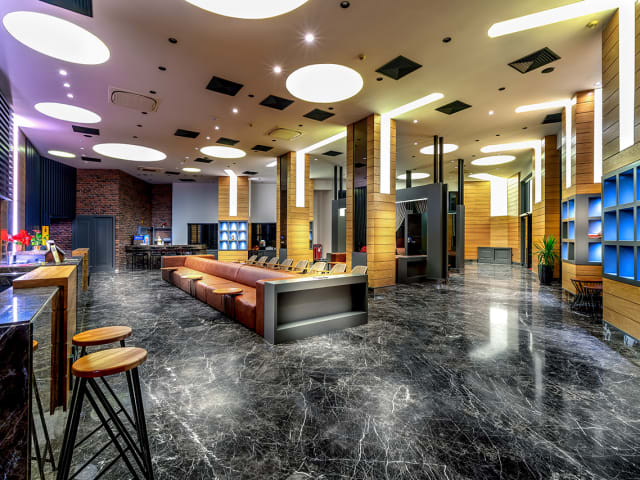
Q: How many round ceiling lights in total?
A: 11